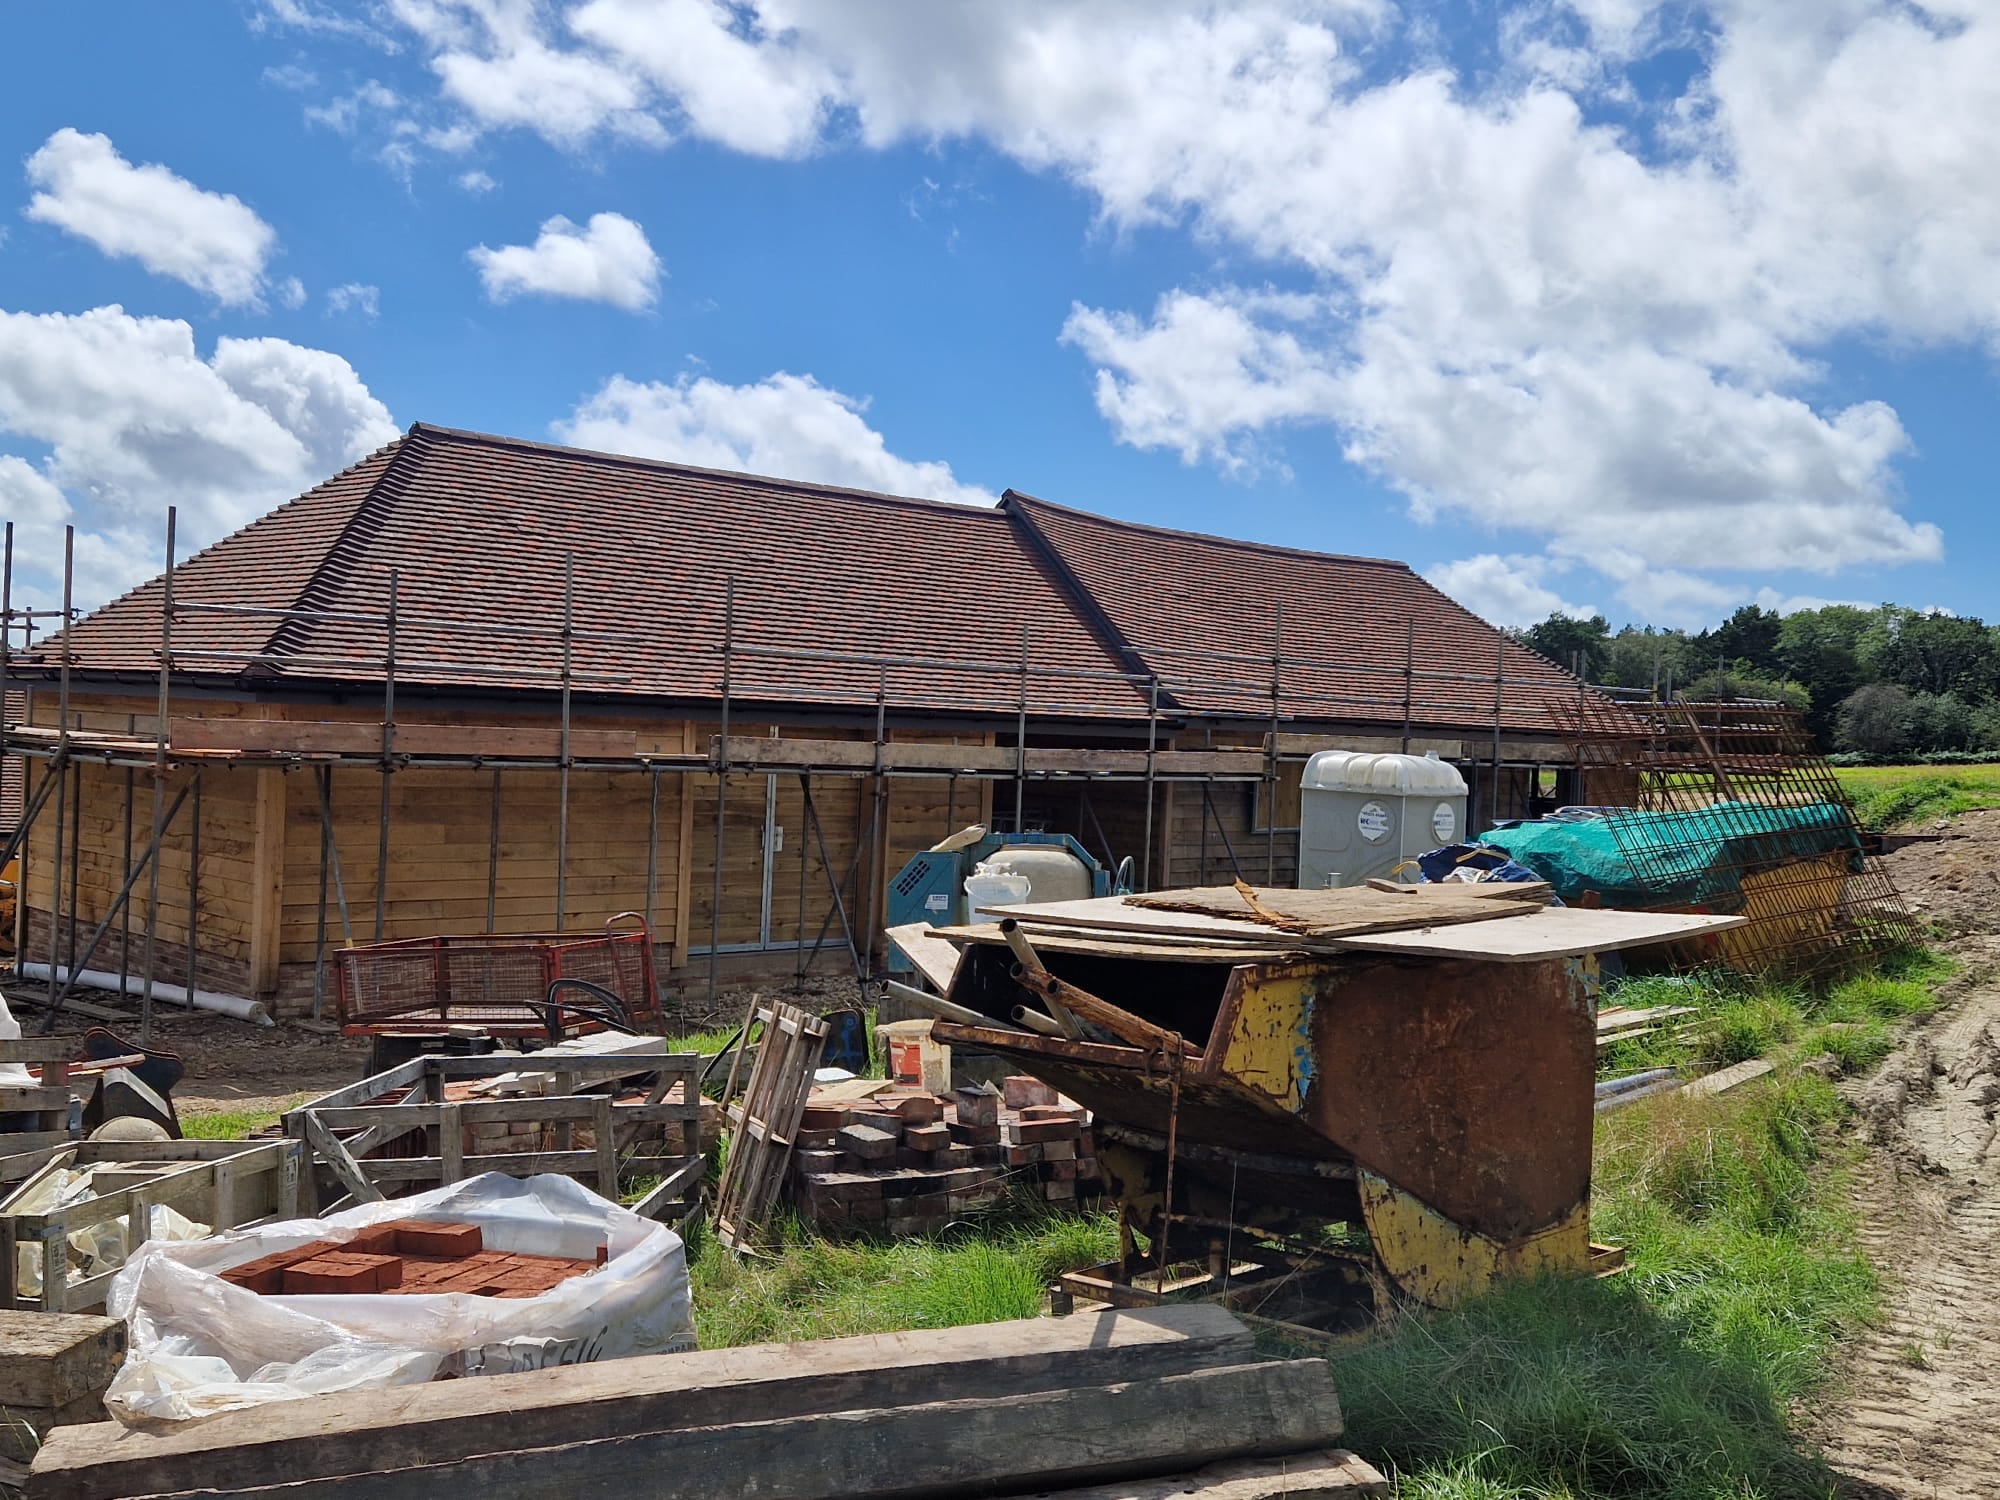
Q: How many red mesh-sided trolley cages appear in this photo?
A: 1